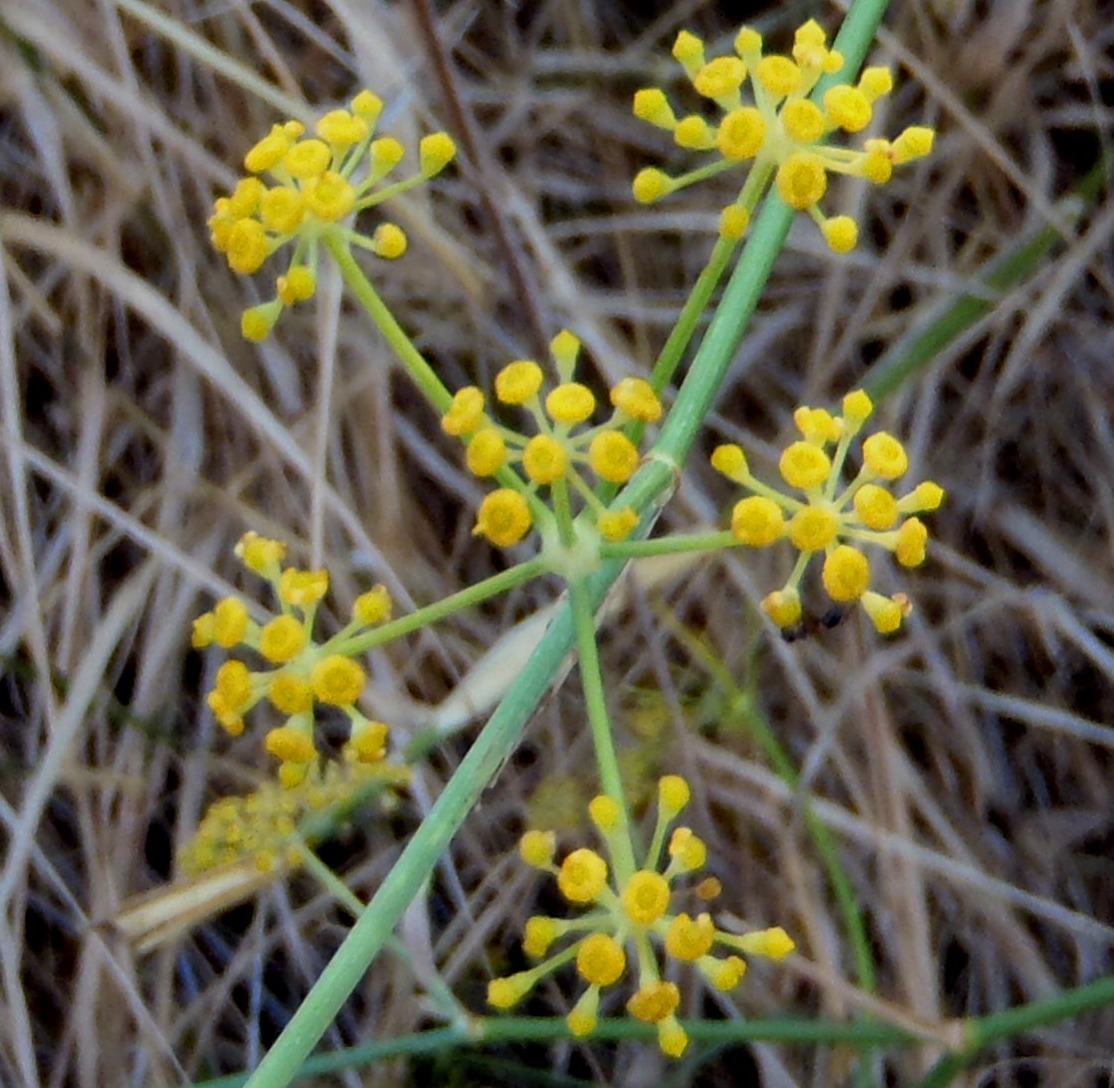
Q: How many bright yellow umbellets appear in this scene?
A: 6